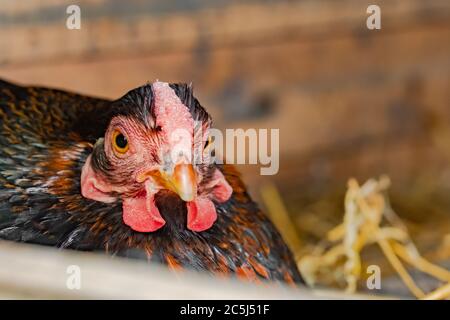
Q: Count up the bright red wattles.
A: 2